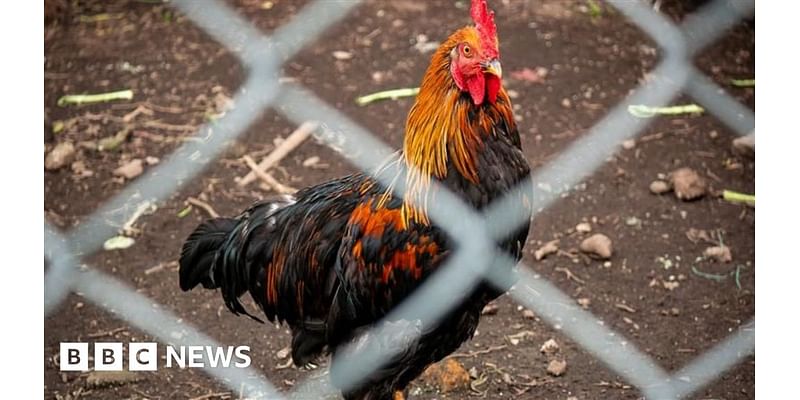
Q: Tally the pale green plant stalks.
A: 5